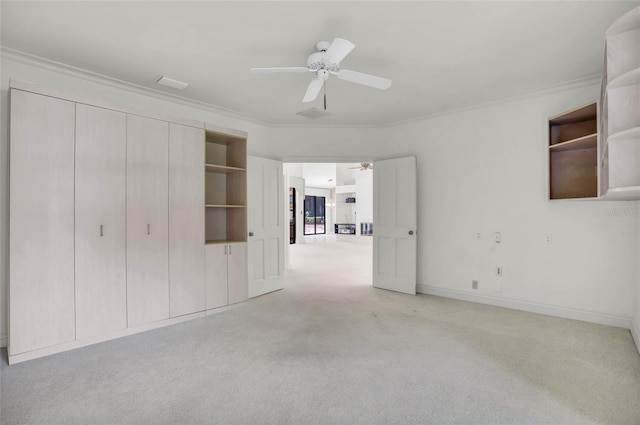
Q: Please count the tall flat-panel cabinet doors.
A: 4